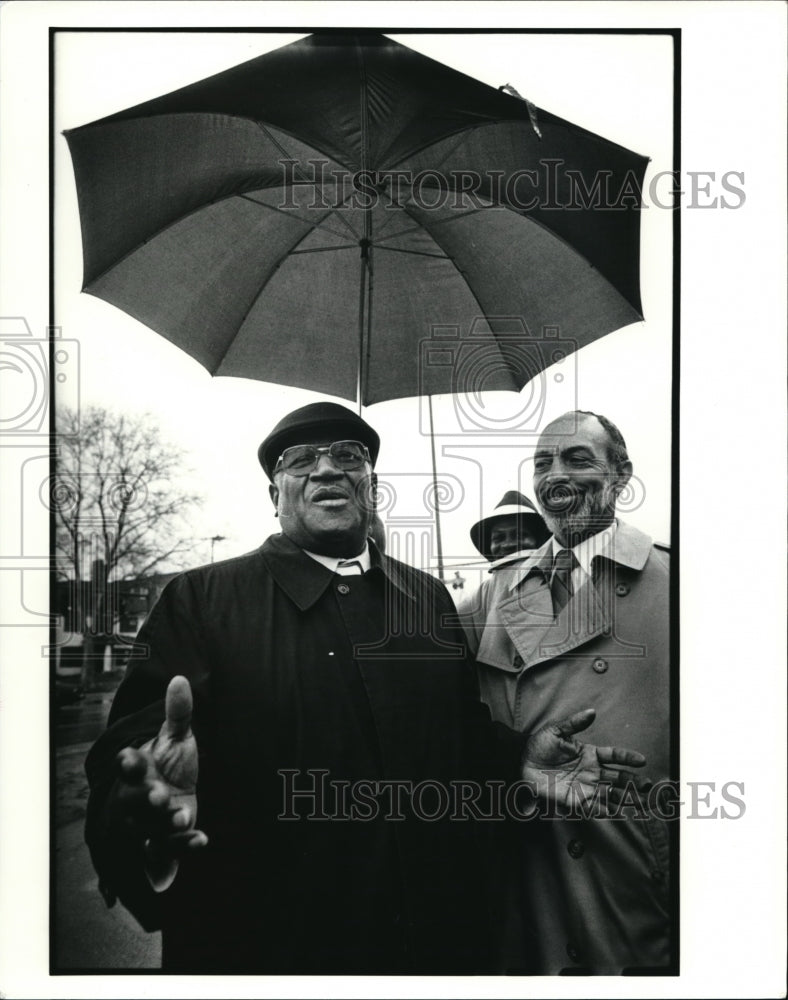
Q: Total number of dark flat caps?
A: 1